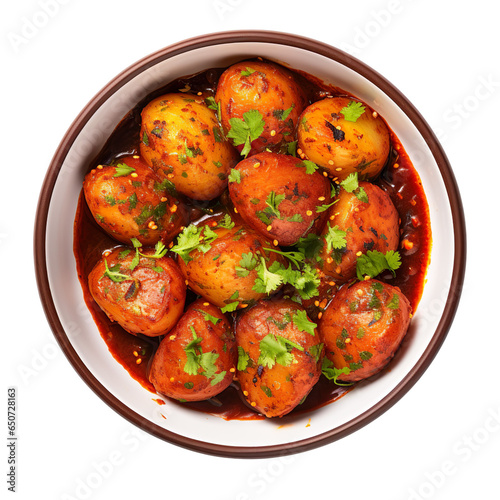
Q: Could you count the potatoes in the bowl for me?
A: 11